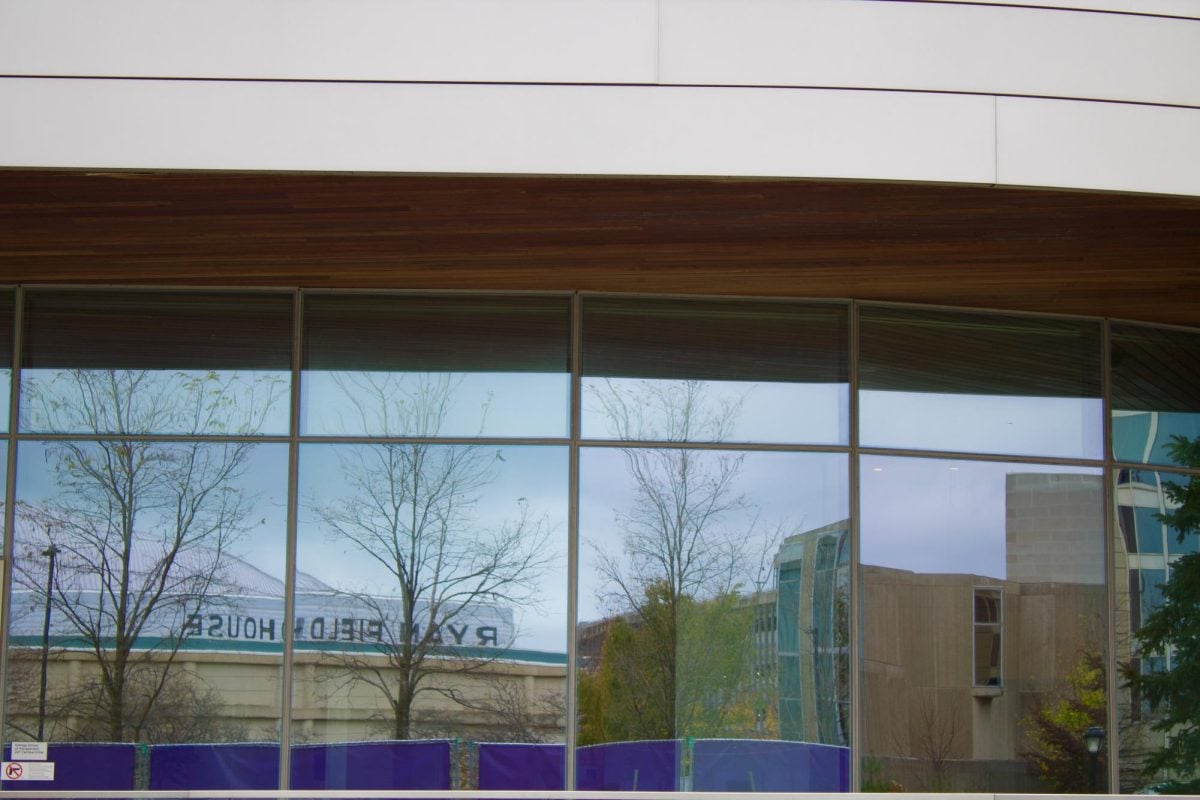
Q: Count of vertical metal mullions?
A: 5